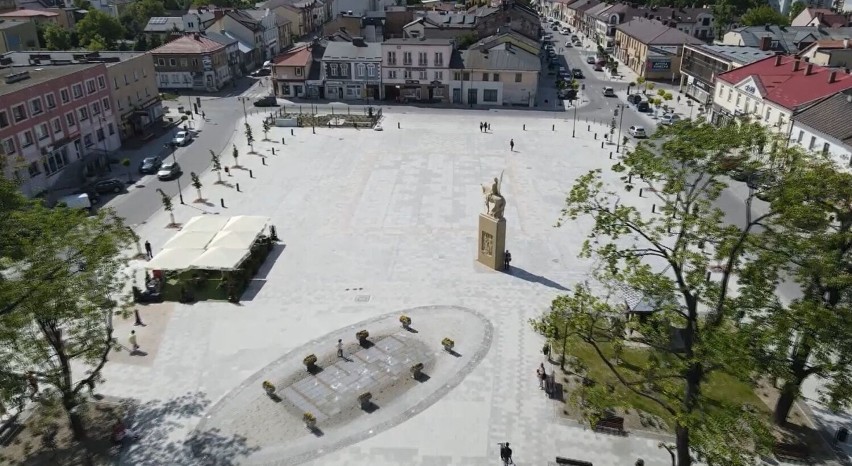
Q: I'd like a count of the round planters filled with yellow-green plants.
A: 8